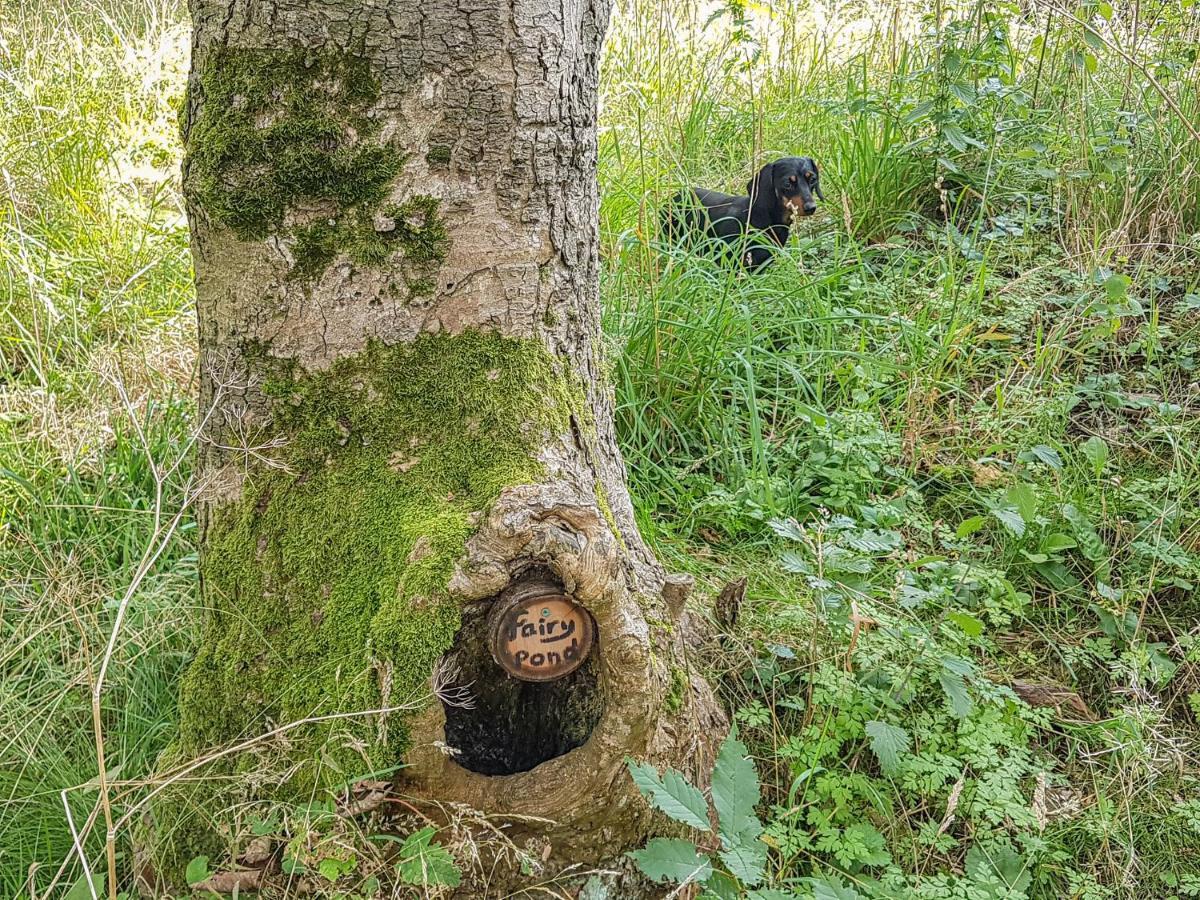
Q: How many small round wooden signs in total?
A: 1